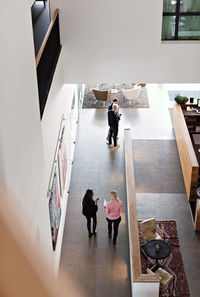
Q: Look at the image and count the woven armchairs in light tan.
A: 2